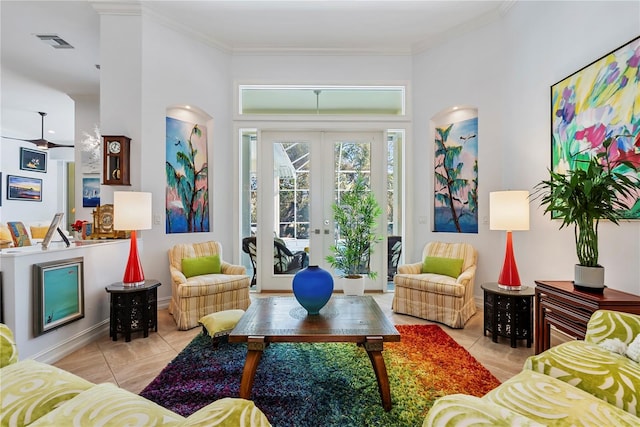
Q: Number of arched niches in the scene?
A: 2